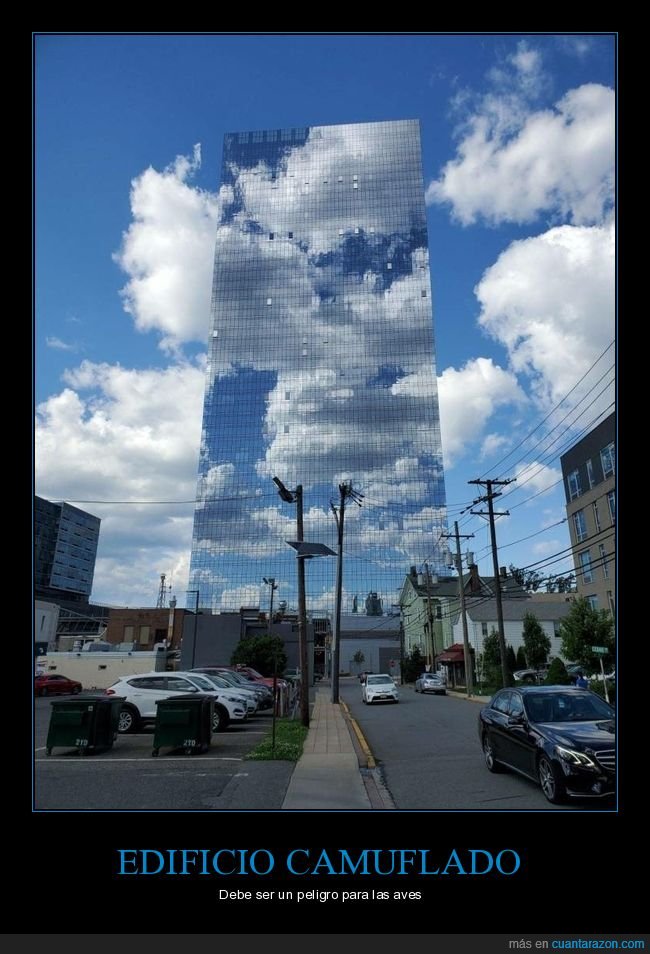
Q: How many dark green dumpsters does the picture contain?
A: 2